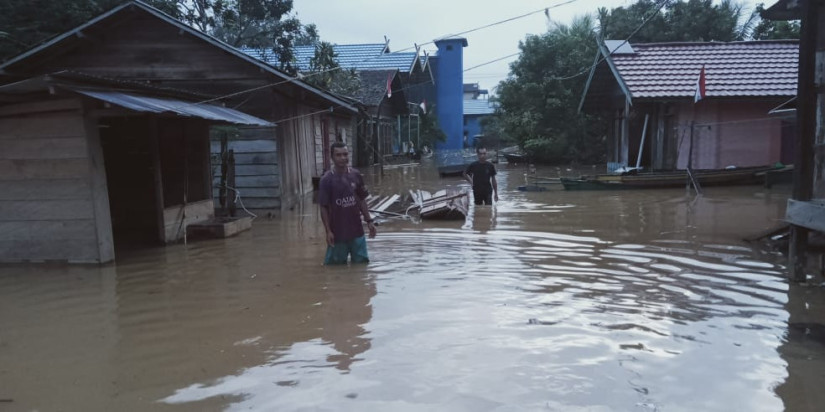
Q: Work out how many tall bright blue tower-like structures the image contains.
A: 1